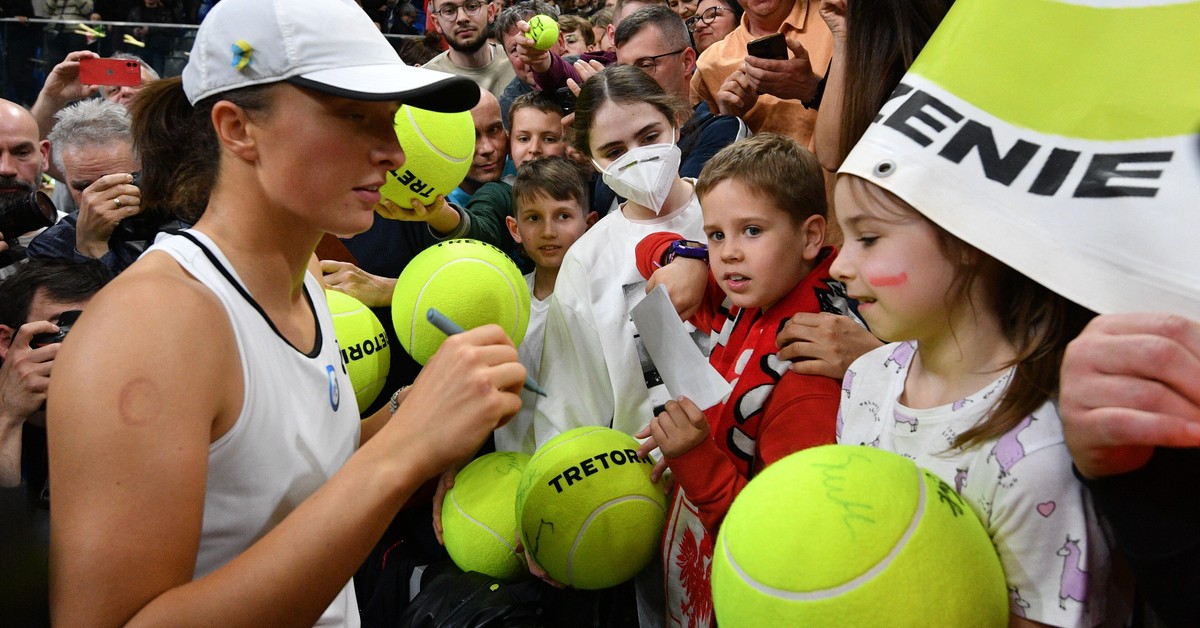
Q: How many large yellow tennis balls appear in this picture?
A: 6